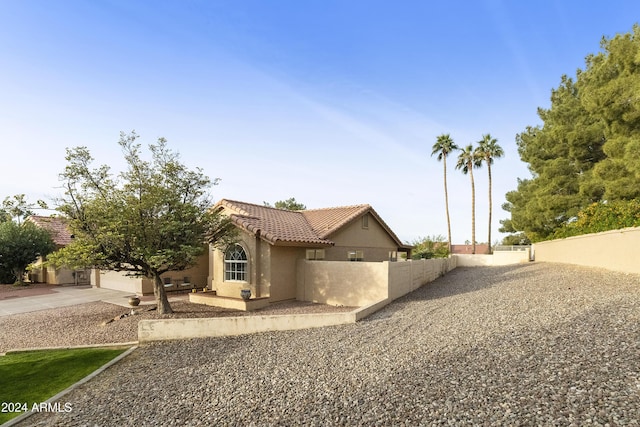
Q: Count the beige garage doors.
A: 1